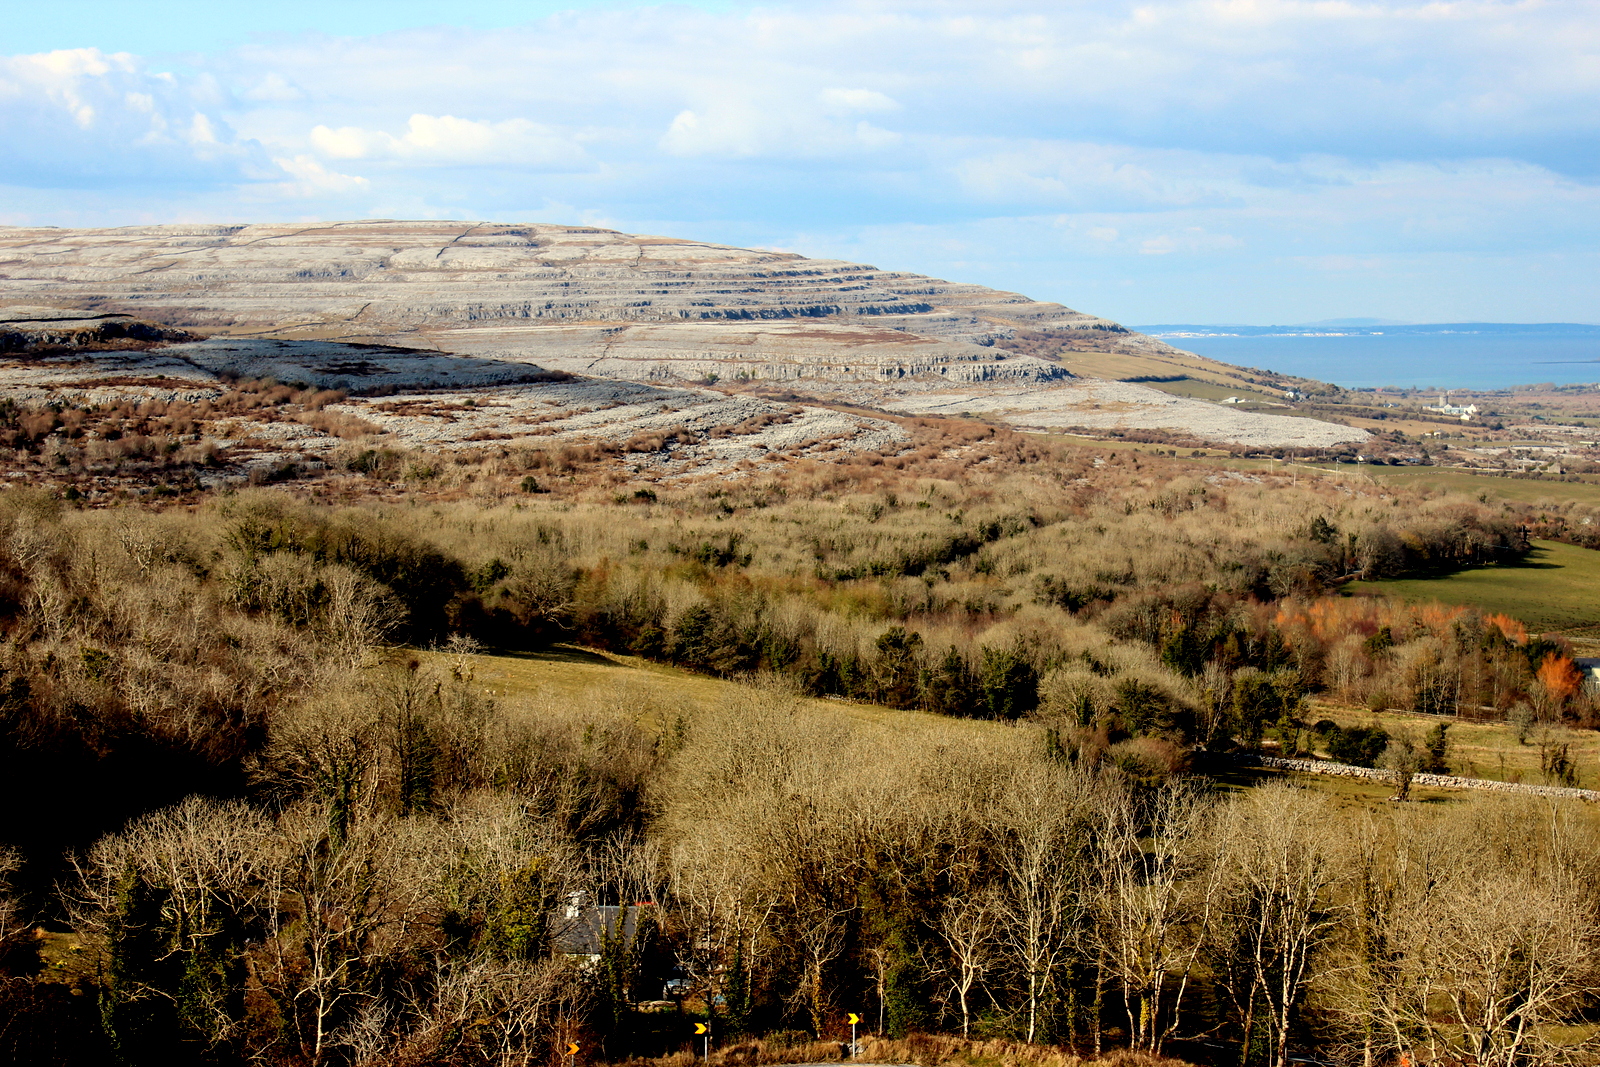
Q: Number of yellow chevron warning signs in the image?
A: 3